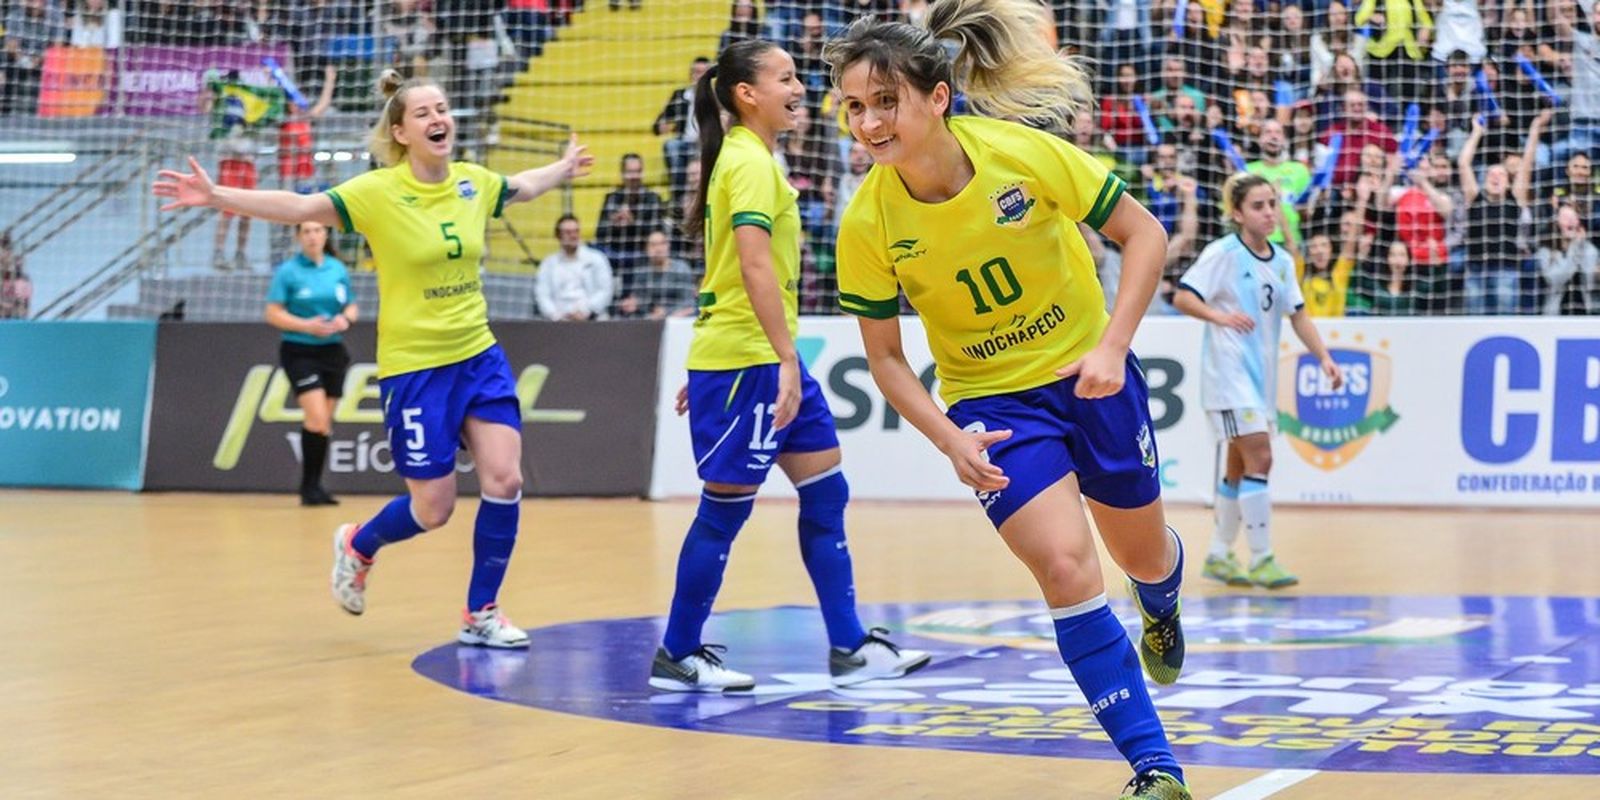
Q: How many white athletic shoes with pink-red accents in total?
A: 2